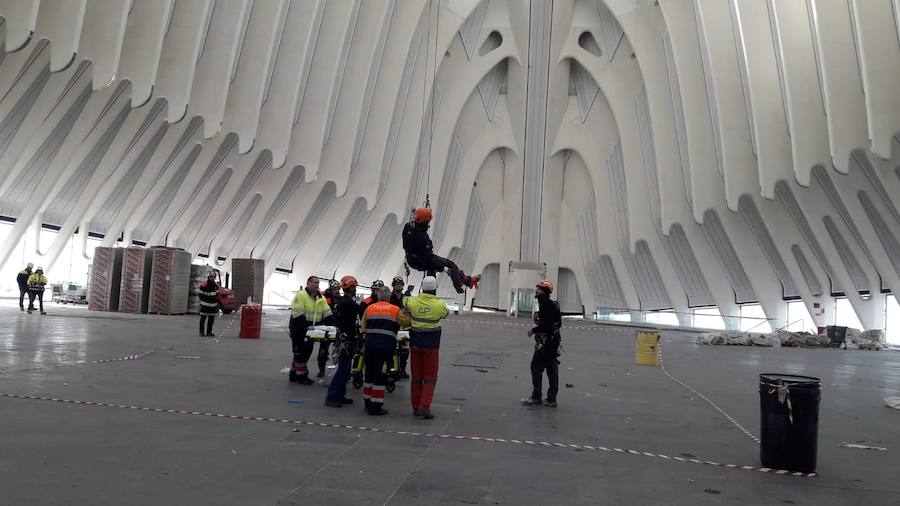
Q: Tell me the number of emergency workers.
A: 12